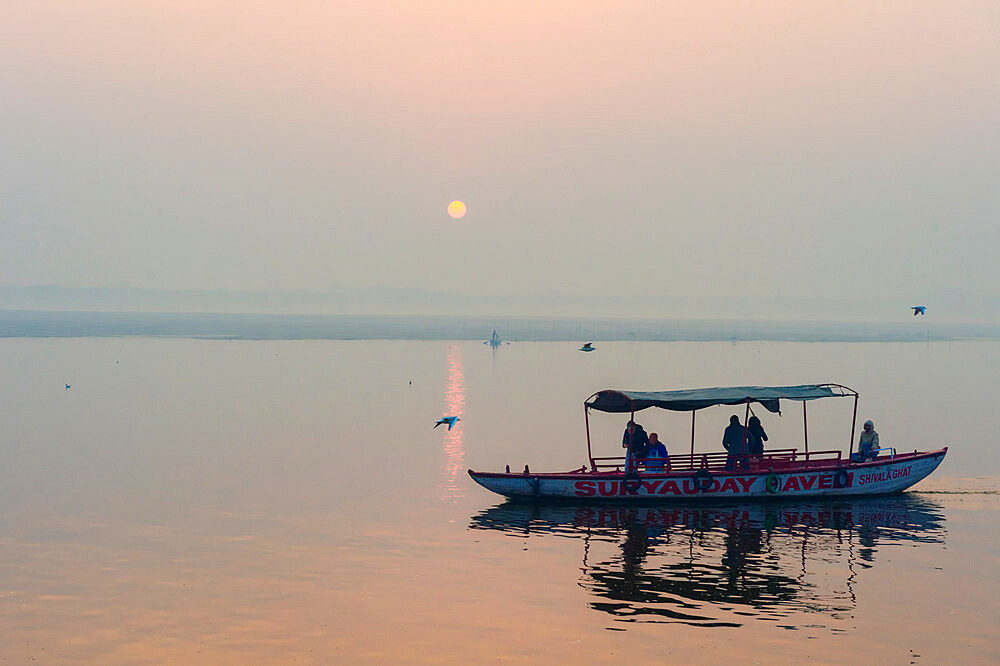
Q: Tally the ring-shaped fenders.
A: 4